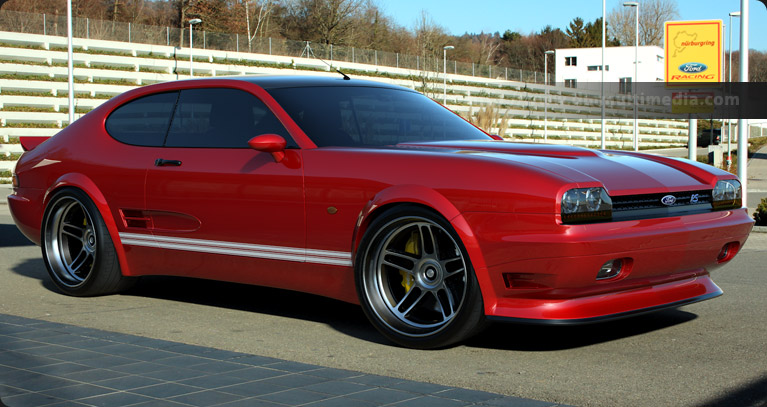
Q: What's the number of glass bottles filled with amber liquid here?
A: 0